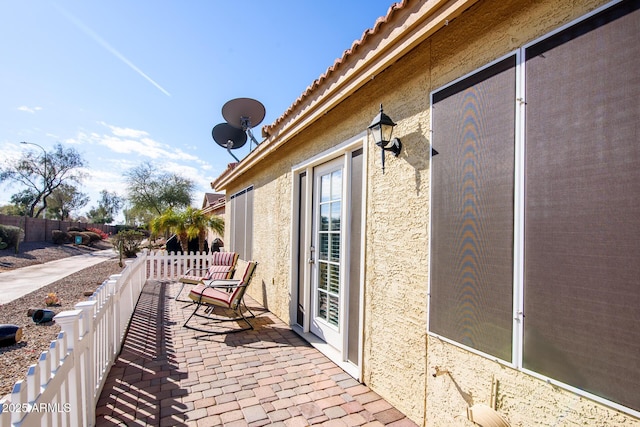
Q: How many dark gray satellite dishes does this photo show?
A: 2